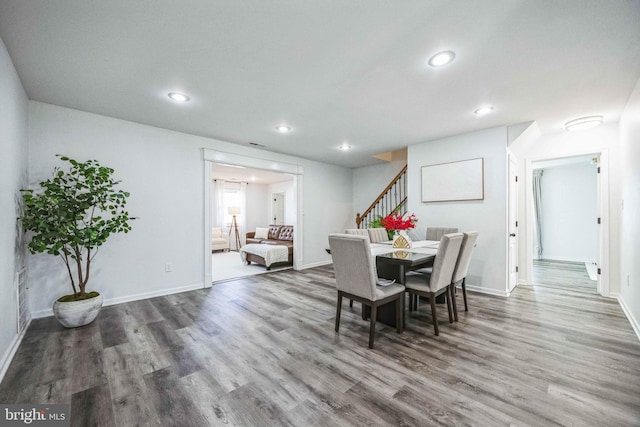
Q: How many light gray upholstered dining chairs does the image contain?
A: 6